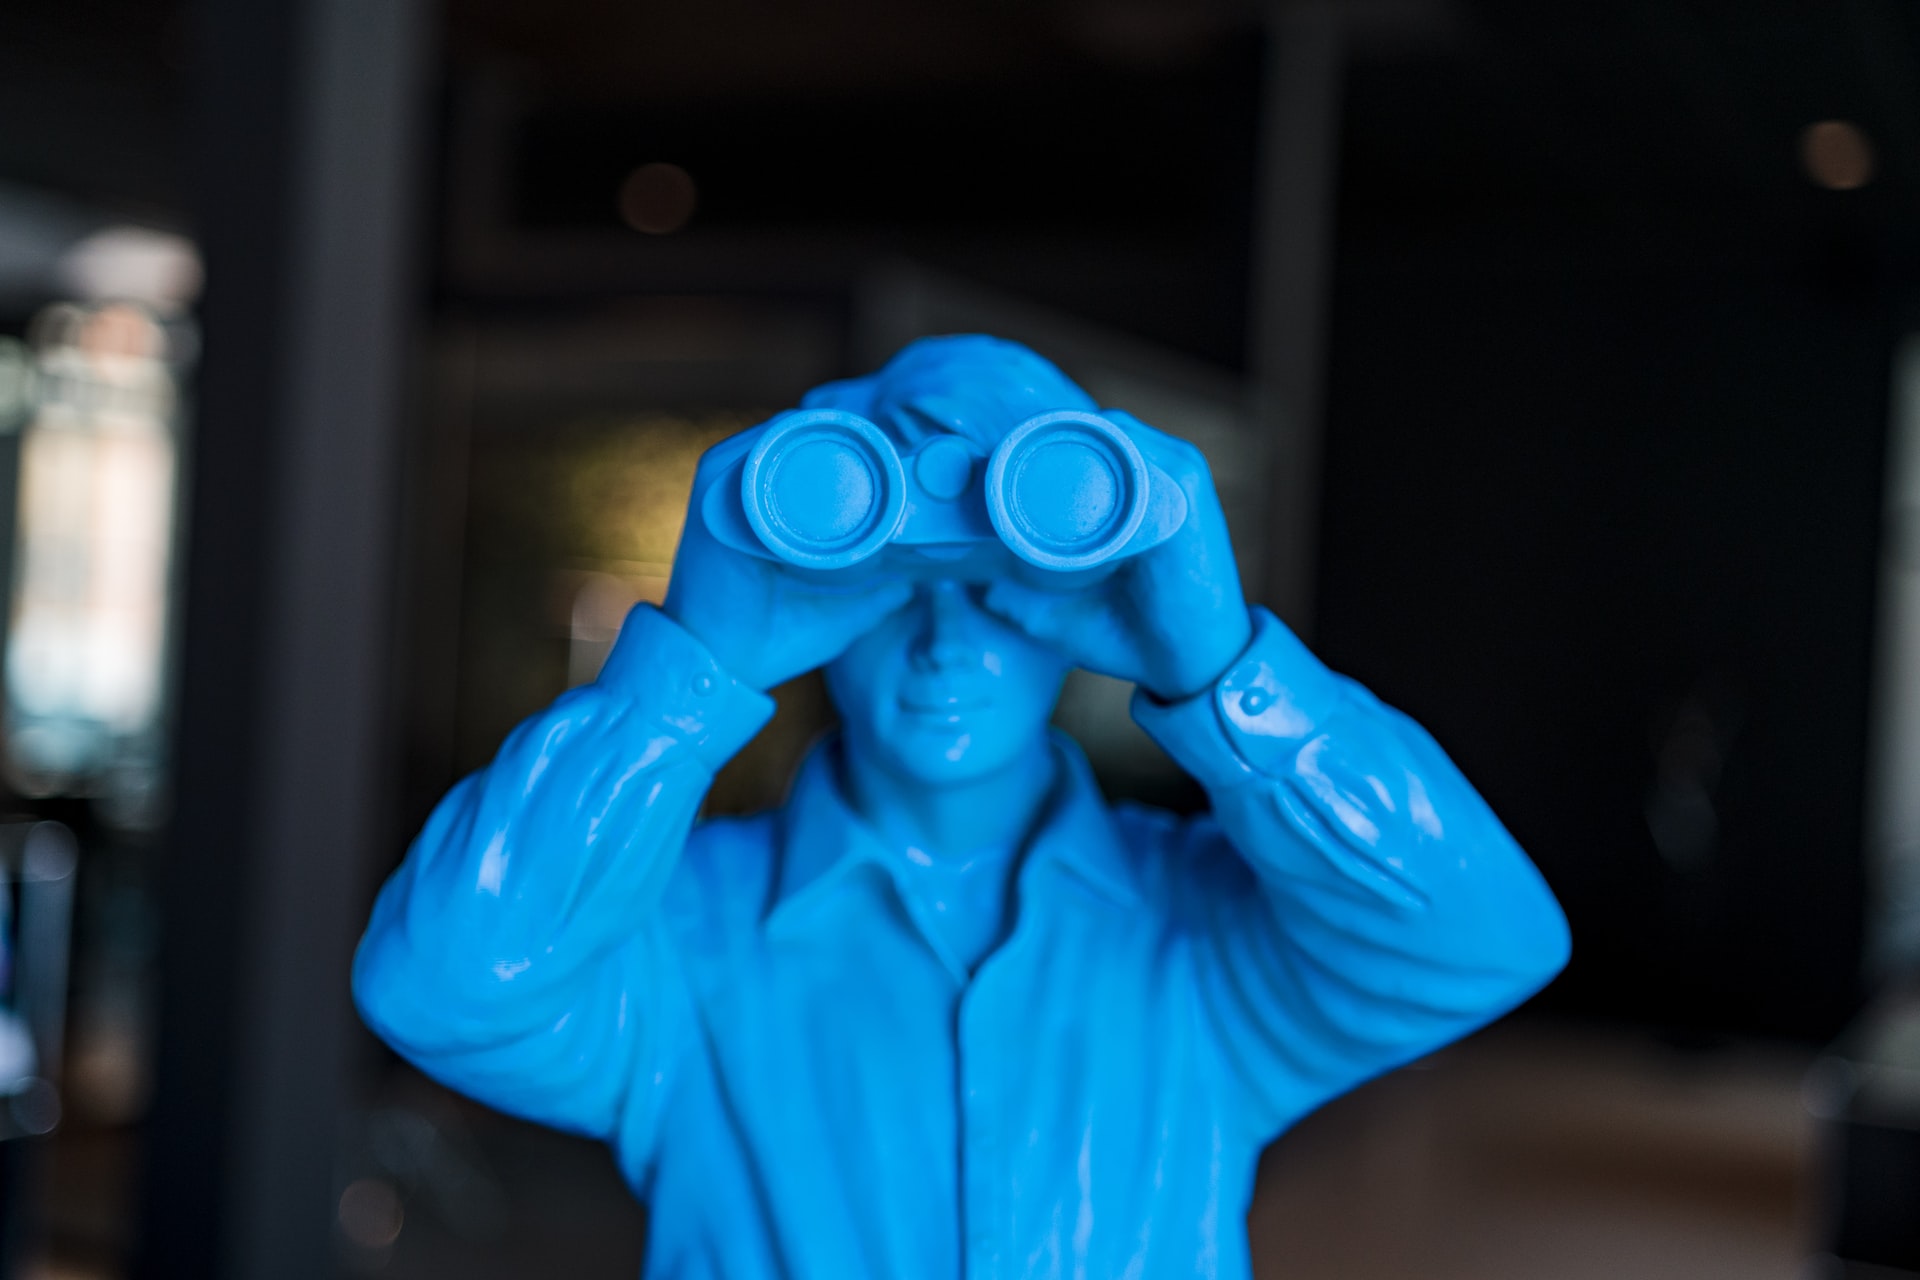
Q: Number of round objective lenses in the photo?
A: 2